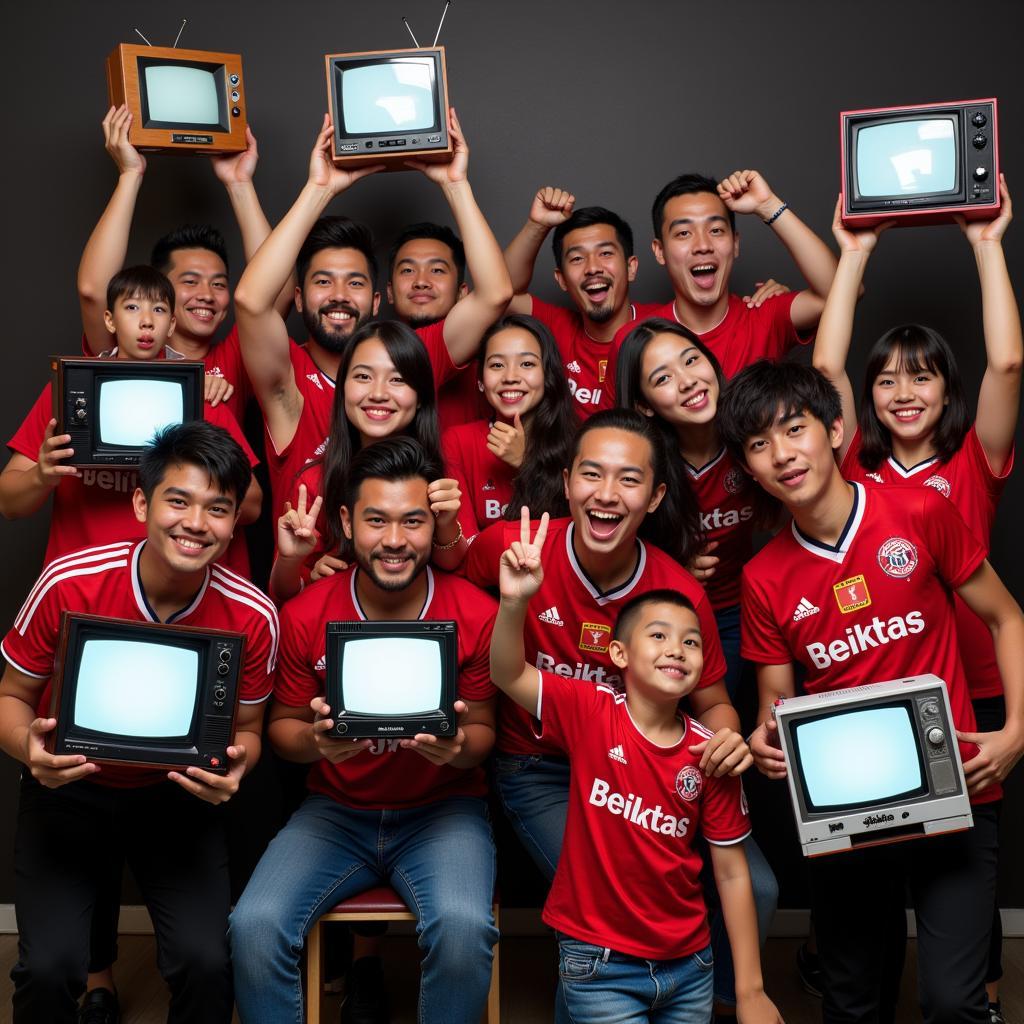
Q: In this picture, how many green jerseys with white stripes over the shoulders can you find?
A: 0